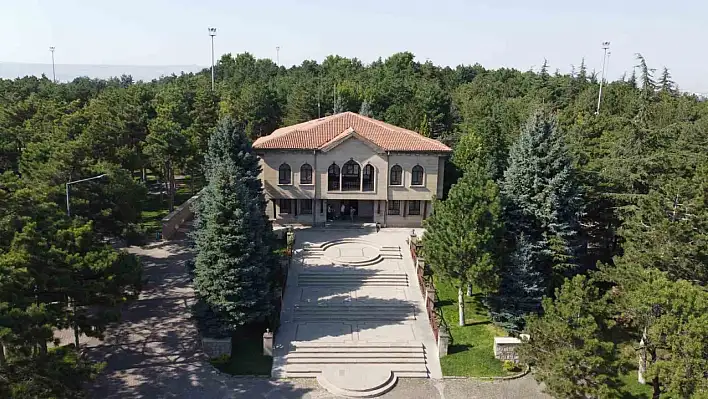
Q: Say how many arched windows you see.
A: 7